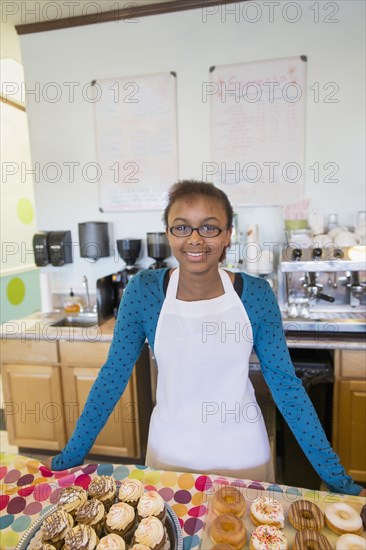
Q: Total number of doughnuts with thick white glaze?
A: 4